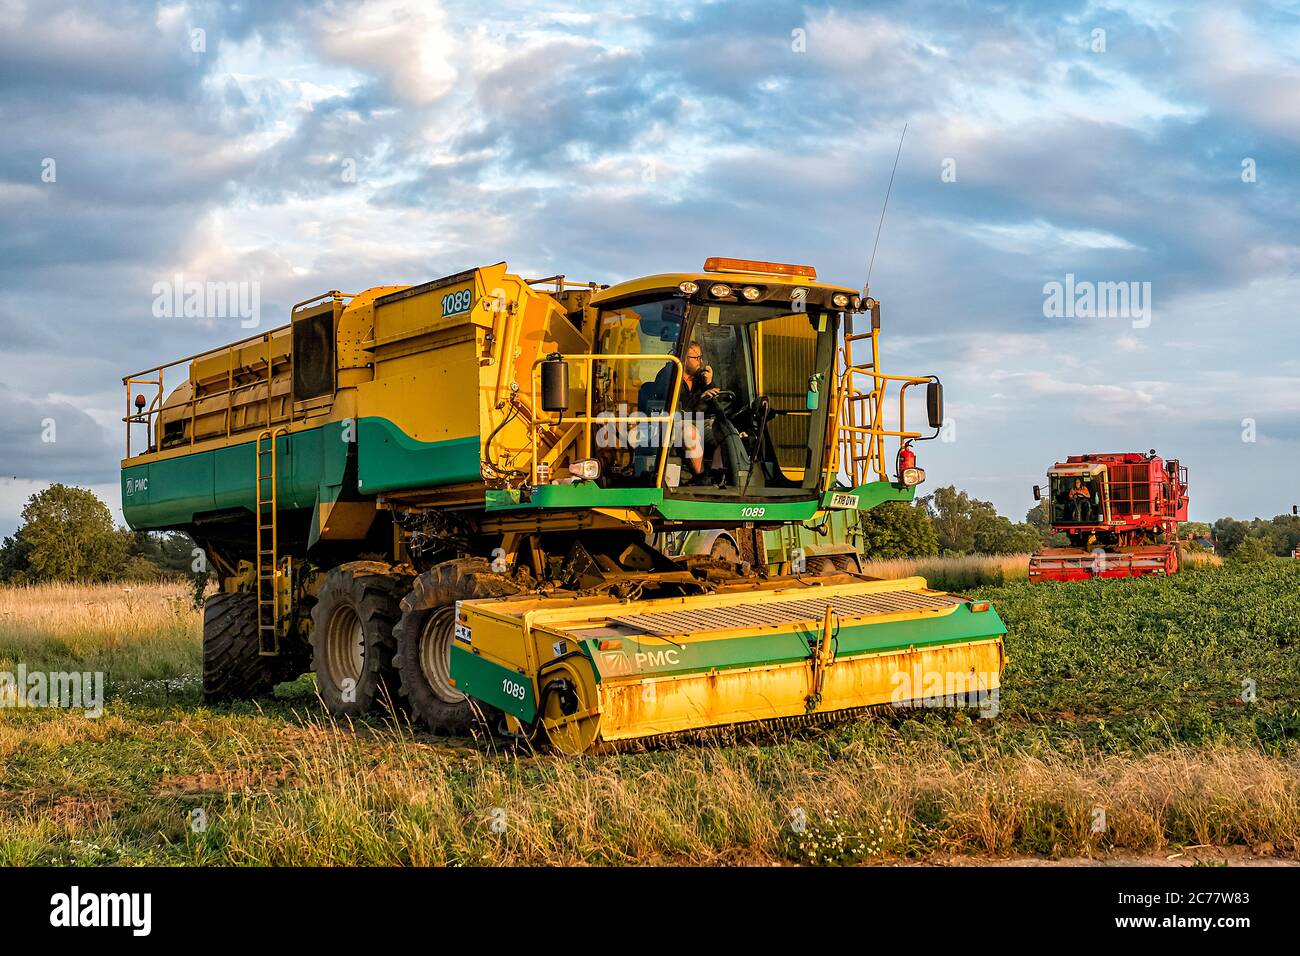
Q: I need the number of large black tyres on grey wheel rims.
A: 2